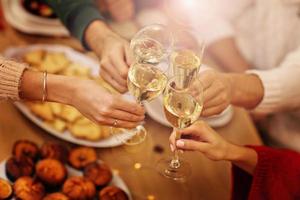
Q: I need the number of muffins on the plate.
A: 11